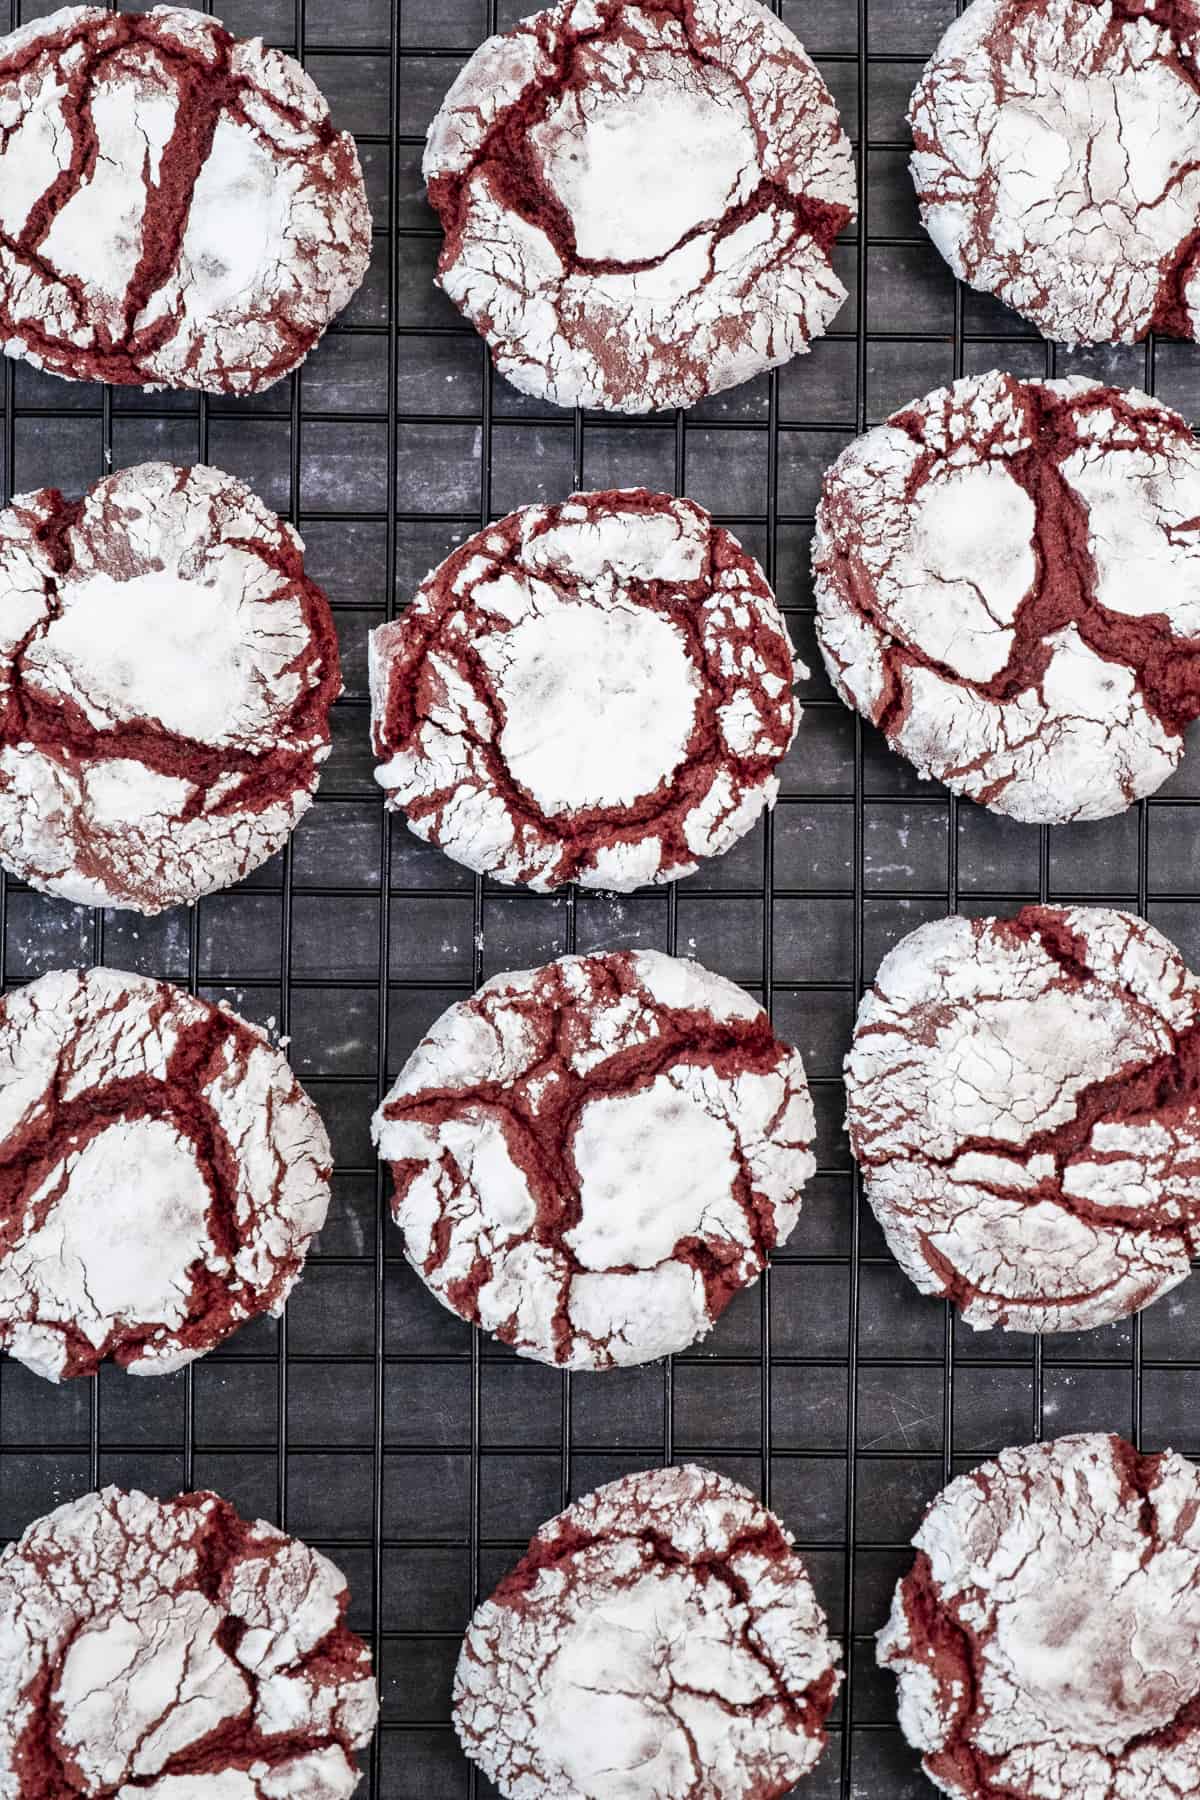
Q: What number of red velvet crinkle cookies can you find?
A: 12